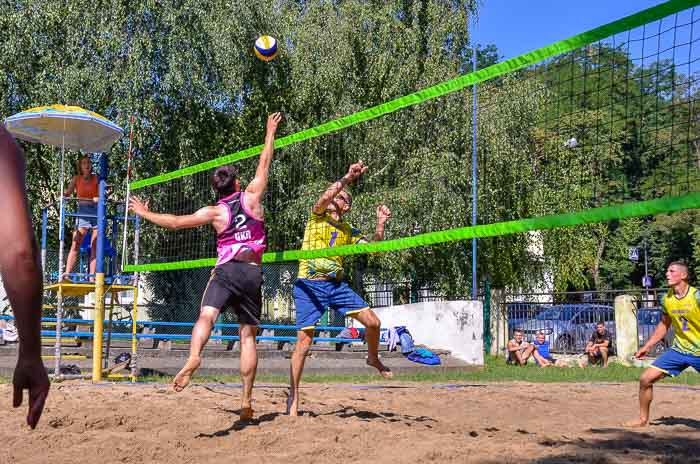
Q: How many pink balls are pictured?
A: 0